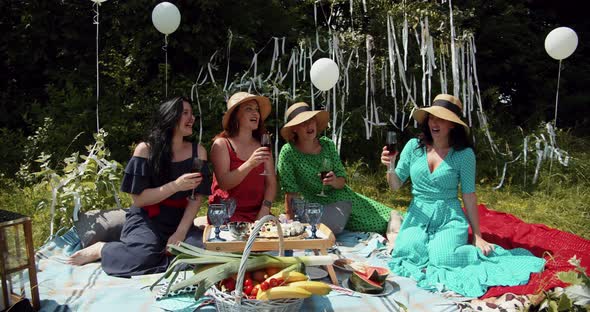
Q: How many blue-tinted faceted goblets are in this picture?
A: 4